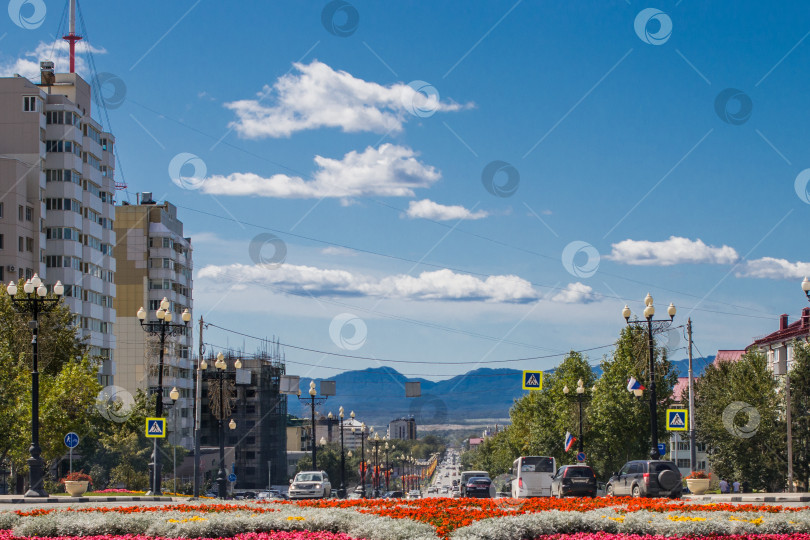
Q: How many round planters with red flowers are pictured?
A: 2